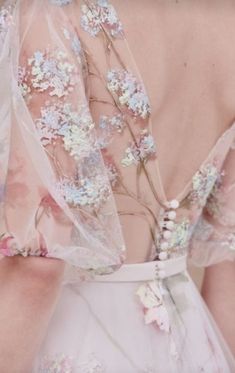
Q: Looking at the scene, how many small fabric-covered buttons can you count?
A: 8